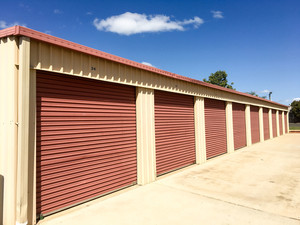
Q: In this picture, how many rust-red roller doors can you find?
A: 9